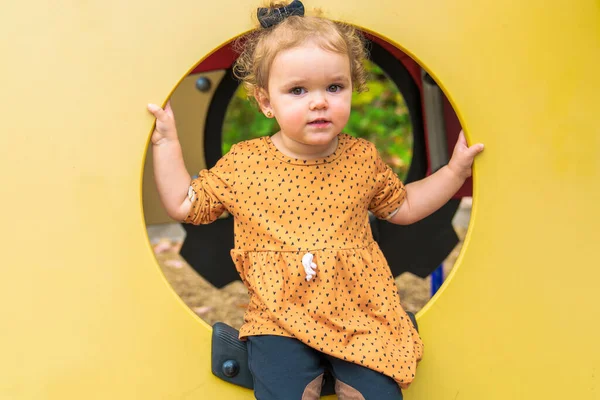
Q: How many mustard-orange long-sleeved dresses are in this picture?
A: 1